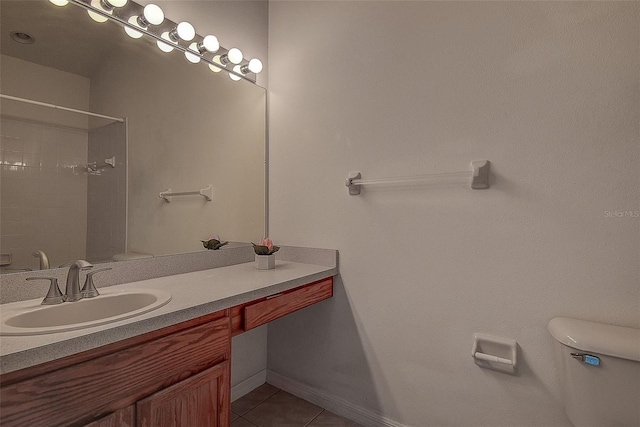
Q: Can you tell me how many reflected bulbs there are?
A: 7